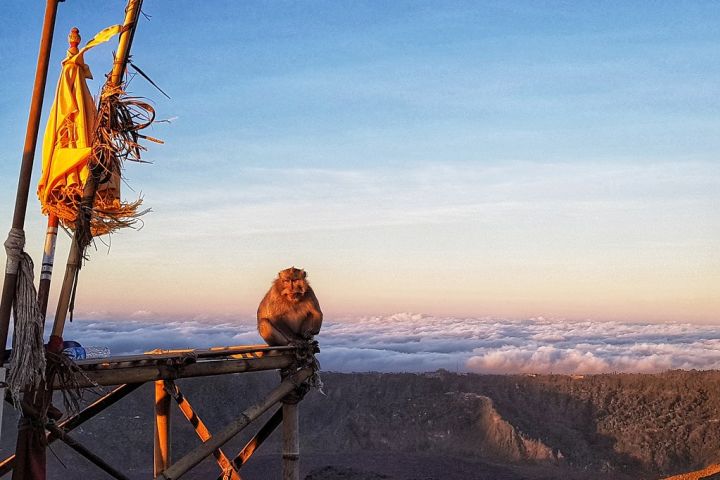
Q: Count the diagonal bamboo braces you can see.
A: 5